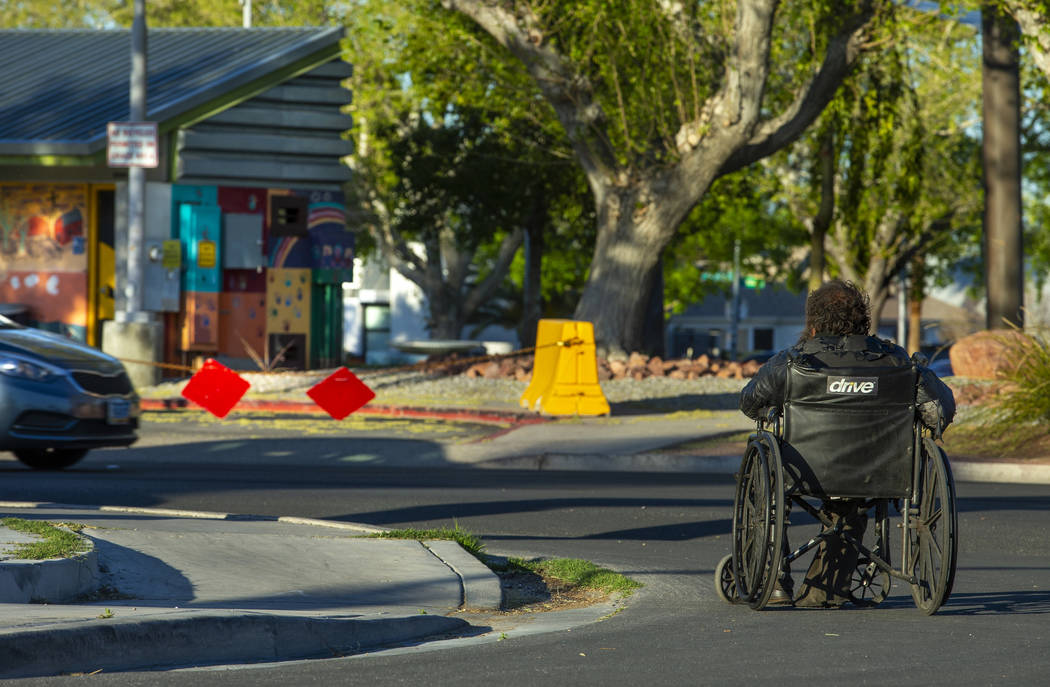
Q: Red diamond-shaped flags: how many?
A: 2